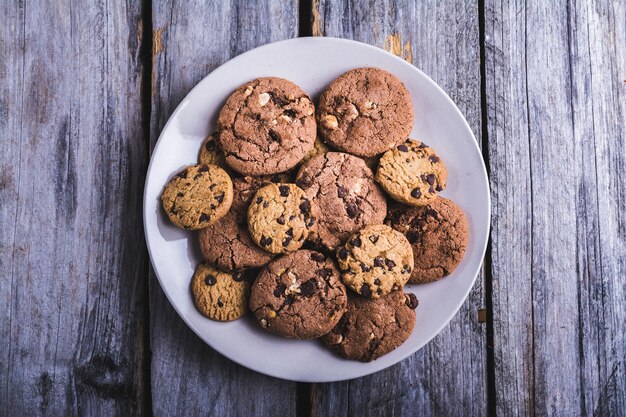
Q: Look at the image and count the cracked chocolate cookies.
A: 7